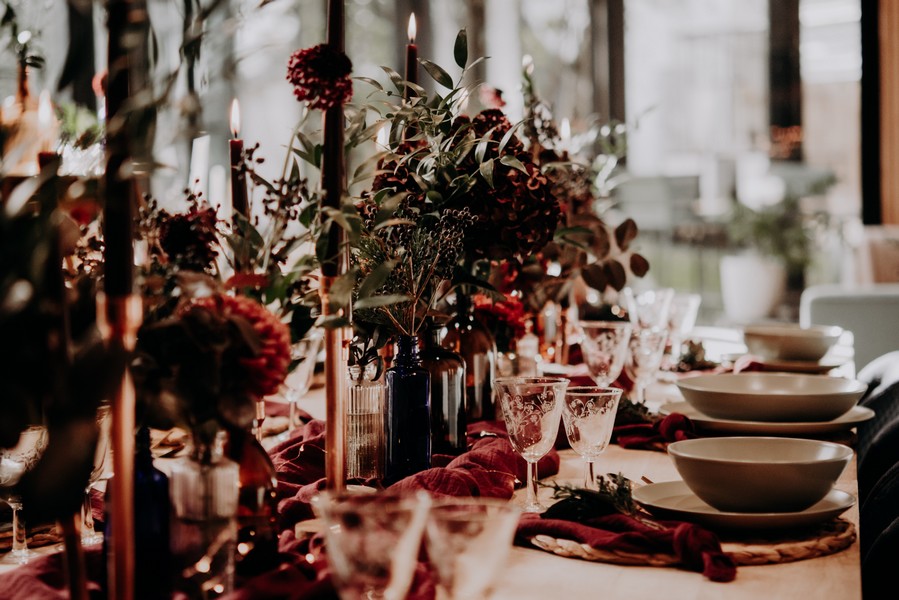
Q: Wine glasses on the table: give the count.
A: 11